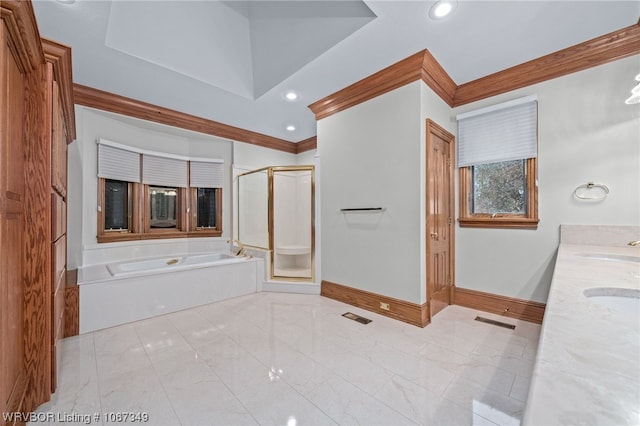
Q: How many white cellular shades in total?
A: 4